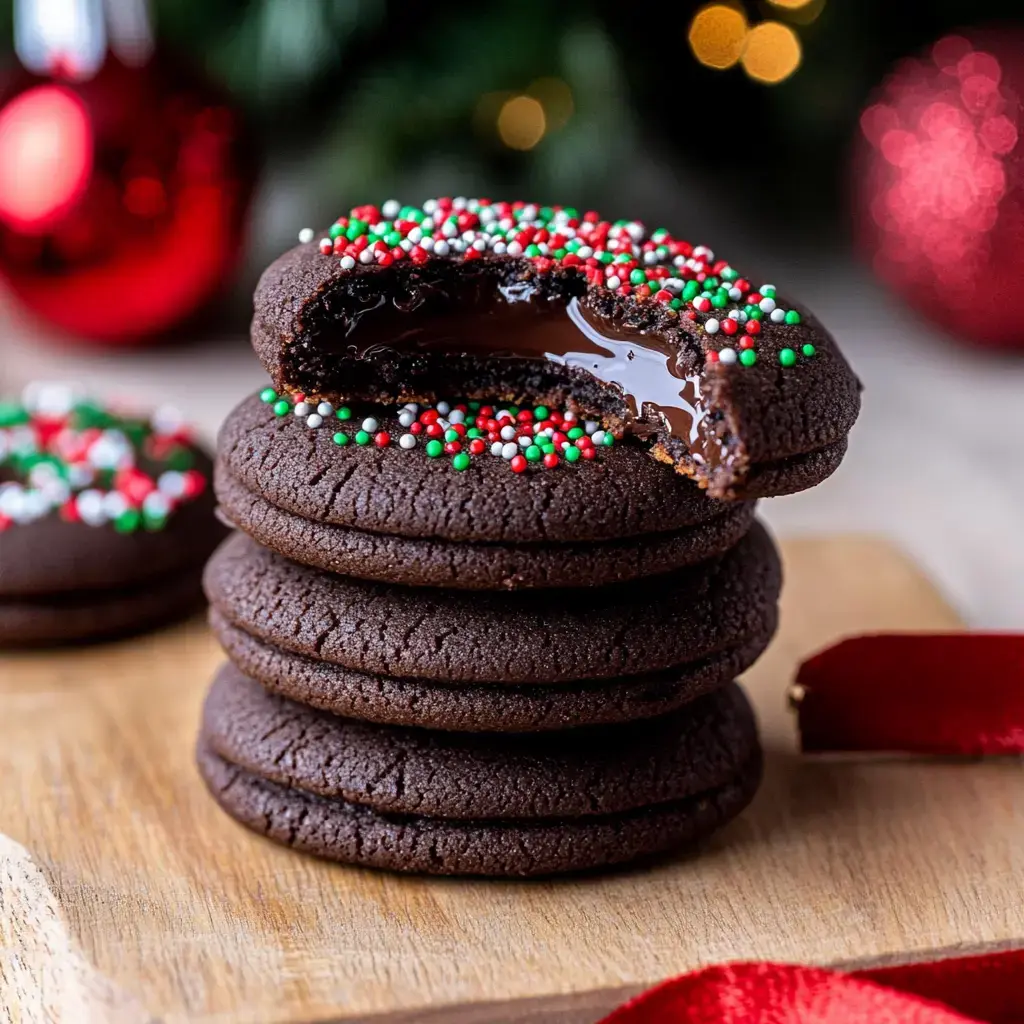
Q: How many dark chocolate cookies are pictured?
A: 5